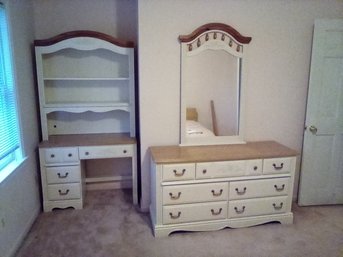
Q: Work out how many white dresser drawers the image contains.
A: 7